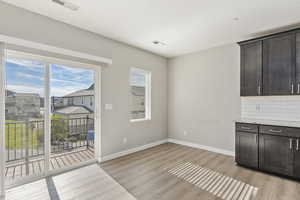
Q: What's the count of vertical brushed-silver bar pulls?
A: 6